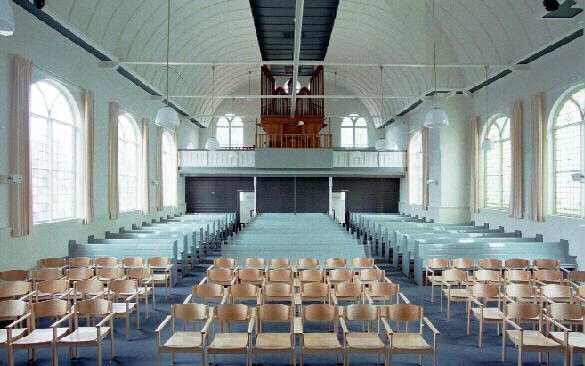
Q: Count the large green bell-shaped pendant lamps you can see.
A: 0